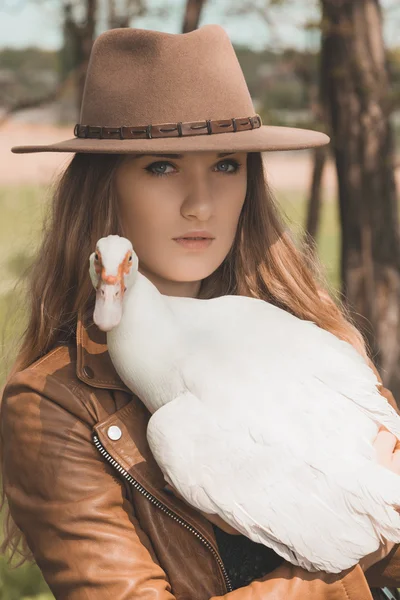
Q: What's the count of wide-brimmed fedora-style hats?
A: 1